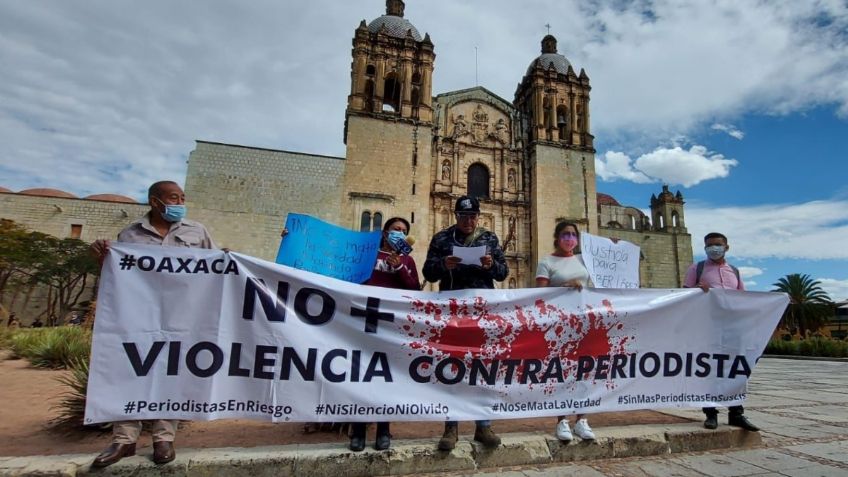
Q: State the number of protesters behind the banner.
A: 5